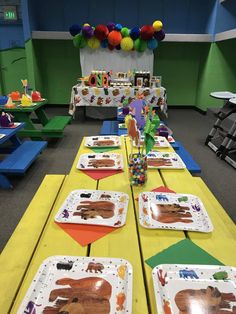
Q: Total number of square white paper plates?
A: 8